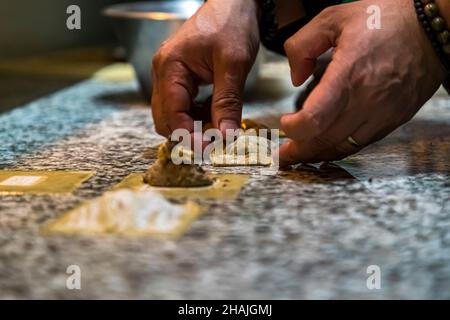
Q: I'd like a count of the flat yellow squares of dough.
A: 3